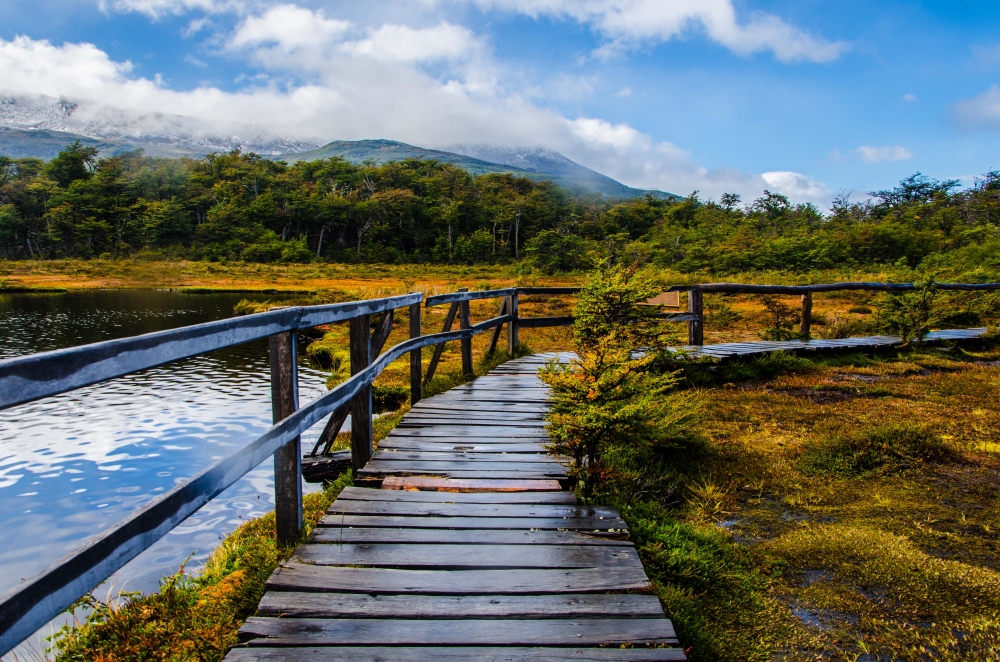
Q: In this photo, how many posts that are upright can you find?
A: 7